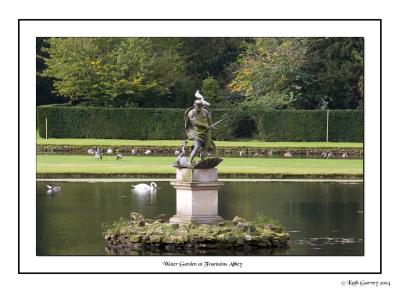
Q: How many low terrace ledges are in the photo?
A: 2